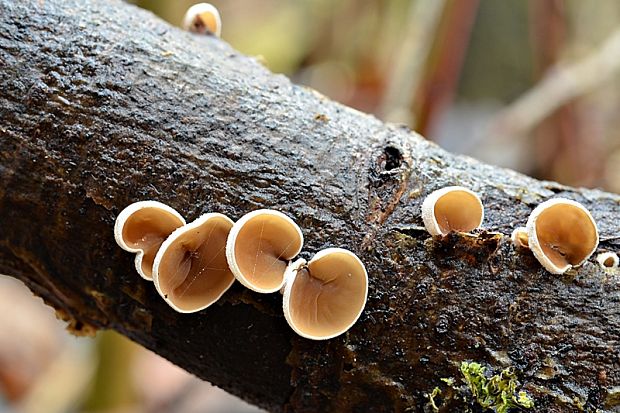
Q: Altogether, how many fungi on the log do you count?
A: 9